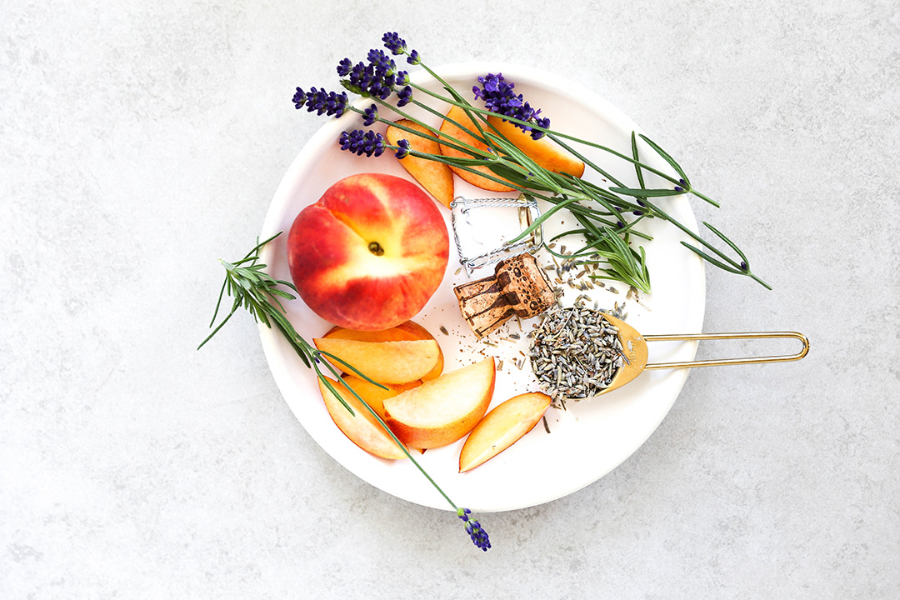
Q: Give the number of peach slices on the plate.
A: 9